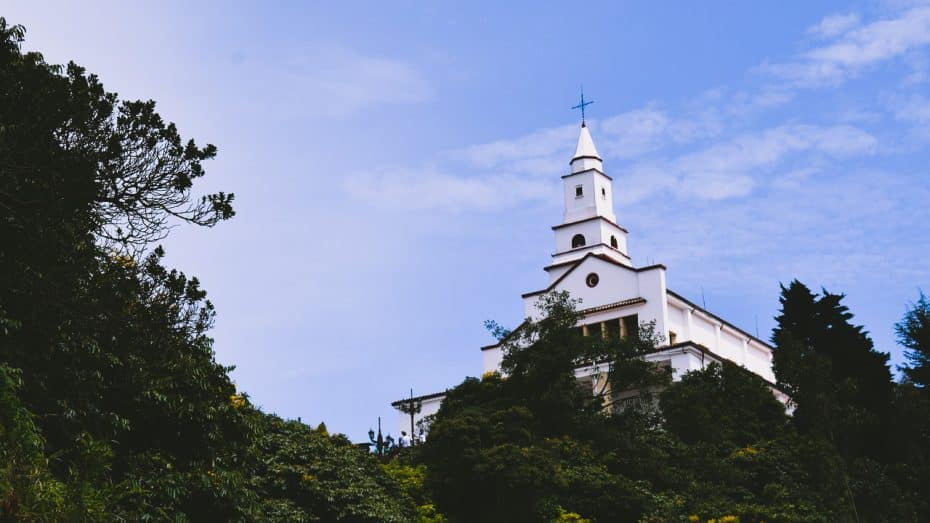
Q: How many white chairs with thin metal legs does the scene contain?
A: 0